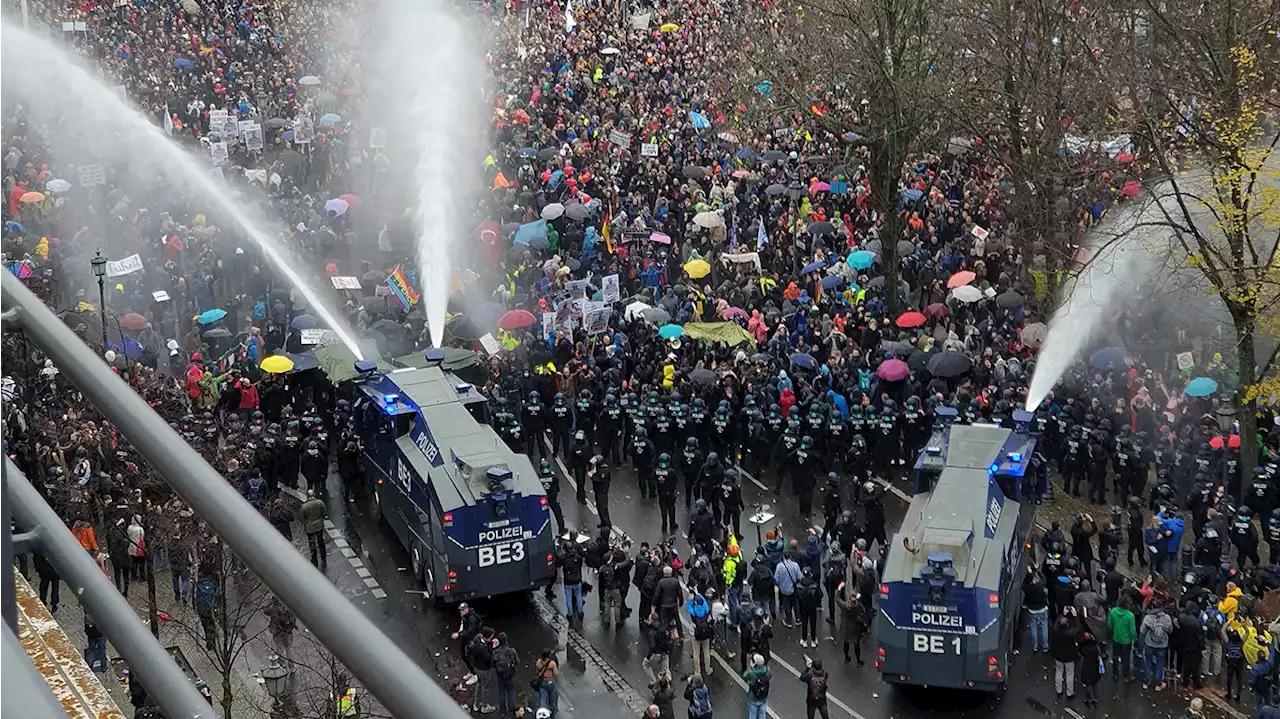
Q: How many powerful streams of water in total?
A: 3